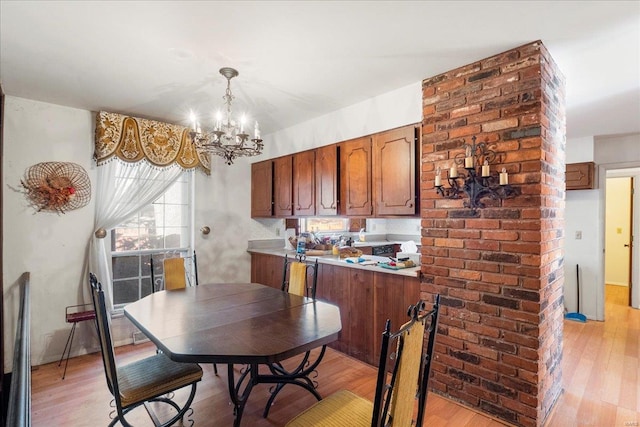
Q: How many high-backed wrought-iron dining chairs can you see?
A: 4